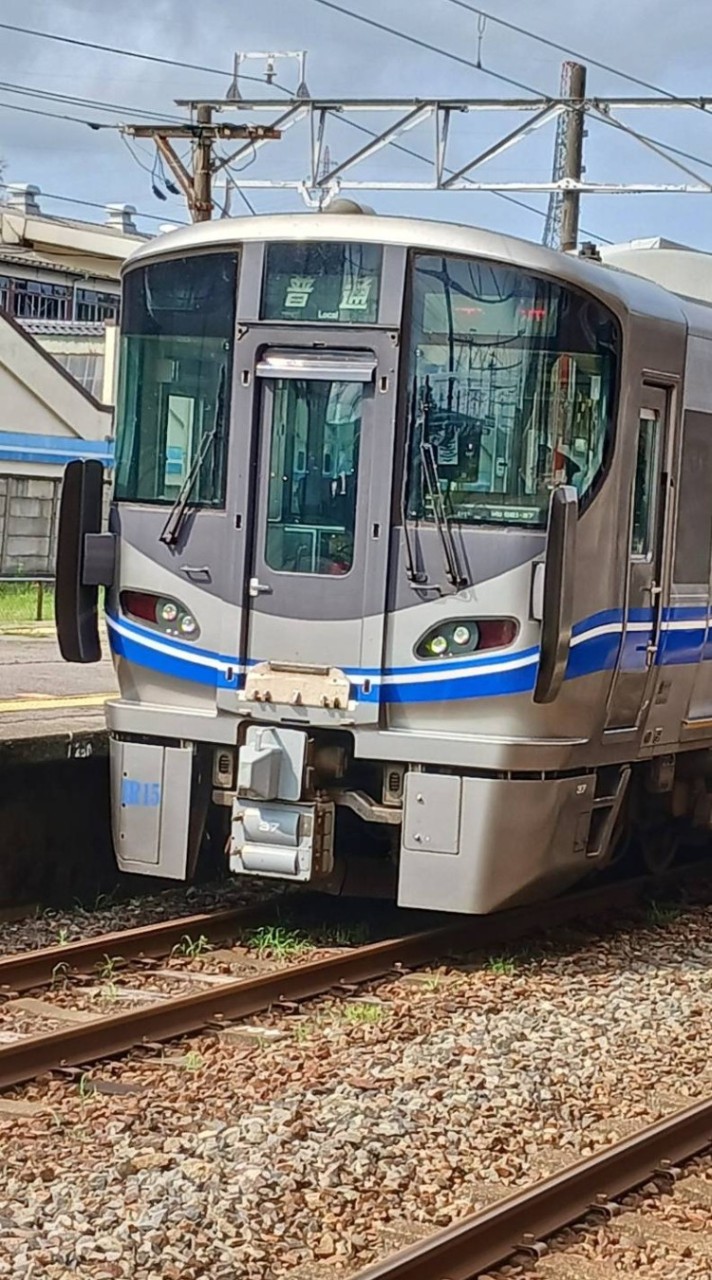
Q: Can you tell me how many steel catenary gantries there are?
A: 1